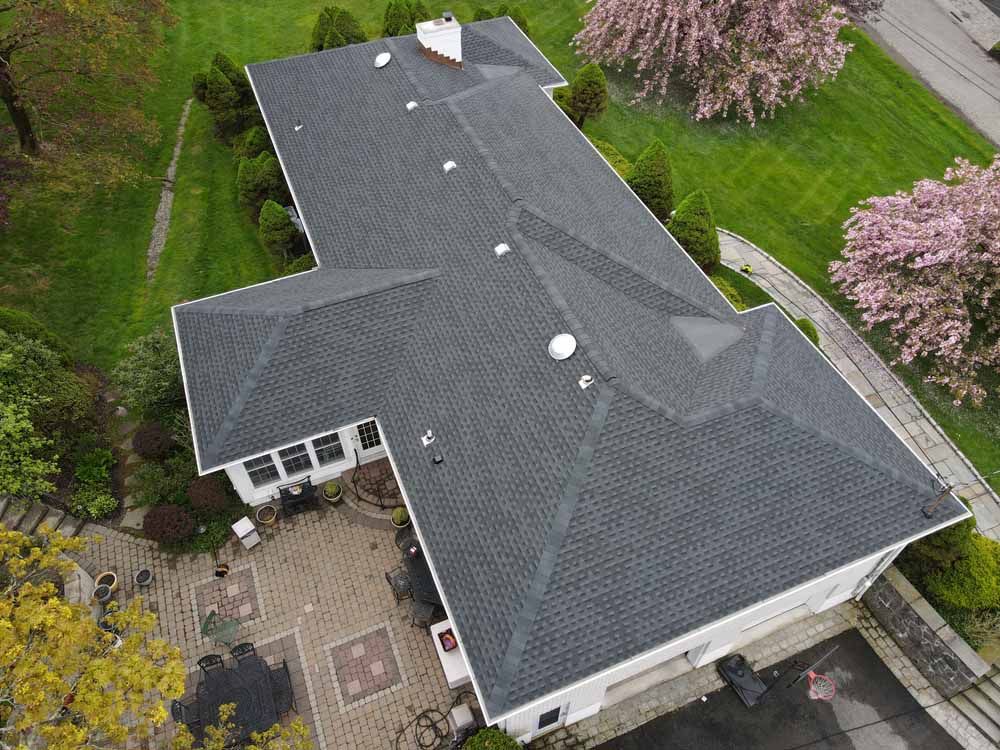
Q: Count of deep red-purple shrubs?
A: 3